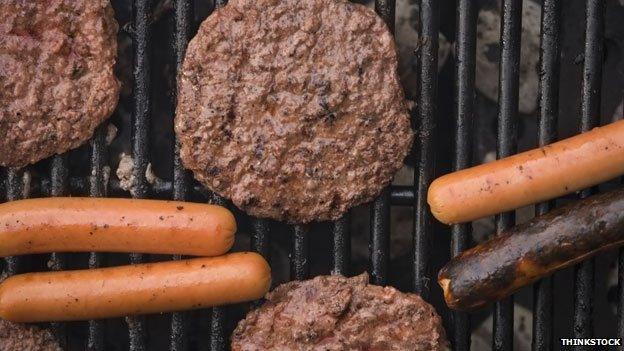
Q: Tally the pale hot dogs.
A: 3